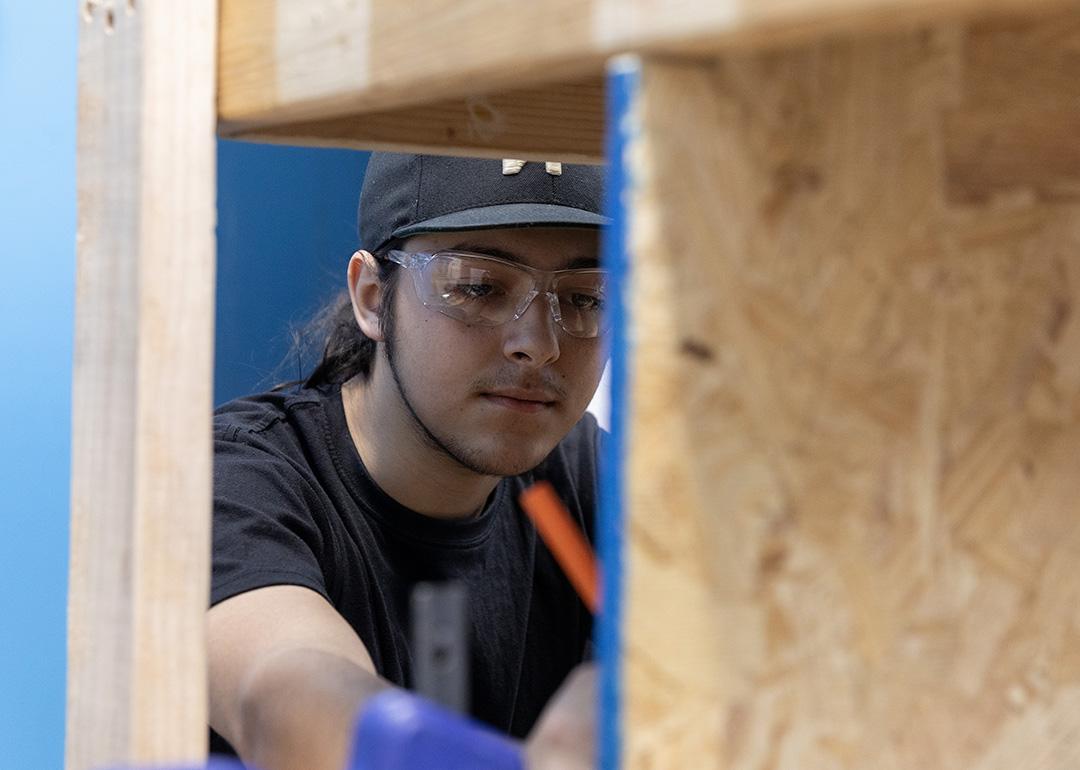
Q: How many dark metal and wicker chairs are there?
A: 0